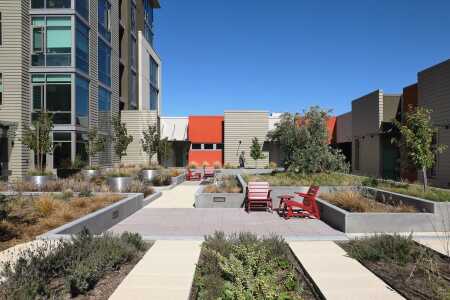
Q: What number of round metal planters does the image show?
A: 4